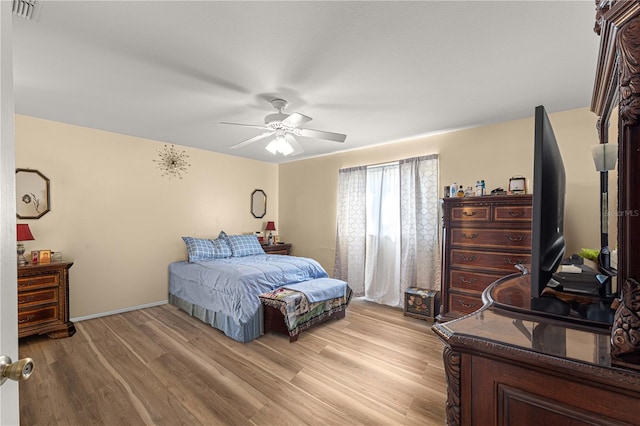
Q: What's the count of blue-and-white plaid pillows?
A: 2